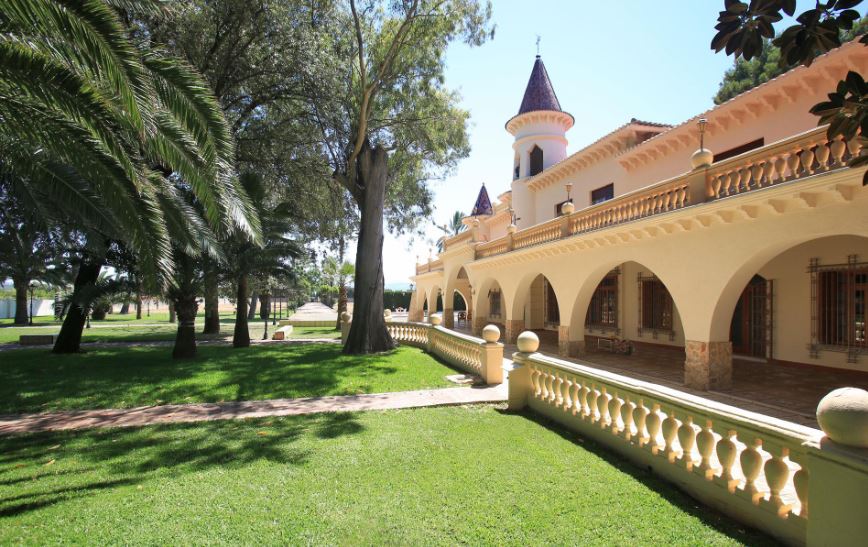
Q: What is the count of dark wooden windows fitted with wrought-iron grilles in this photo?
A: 5